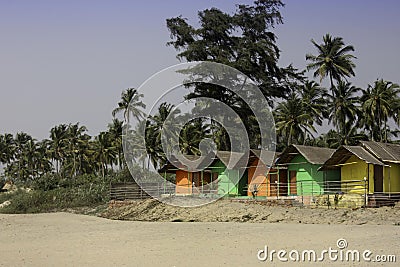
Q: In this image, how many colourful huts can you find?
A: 5